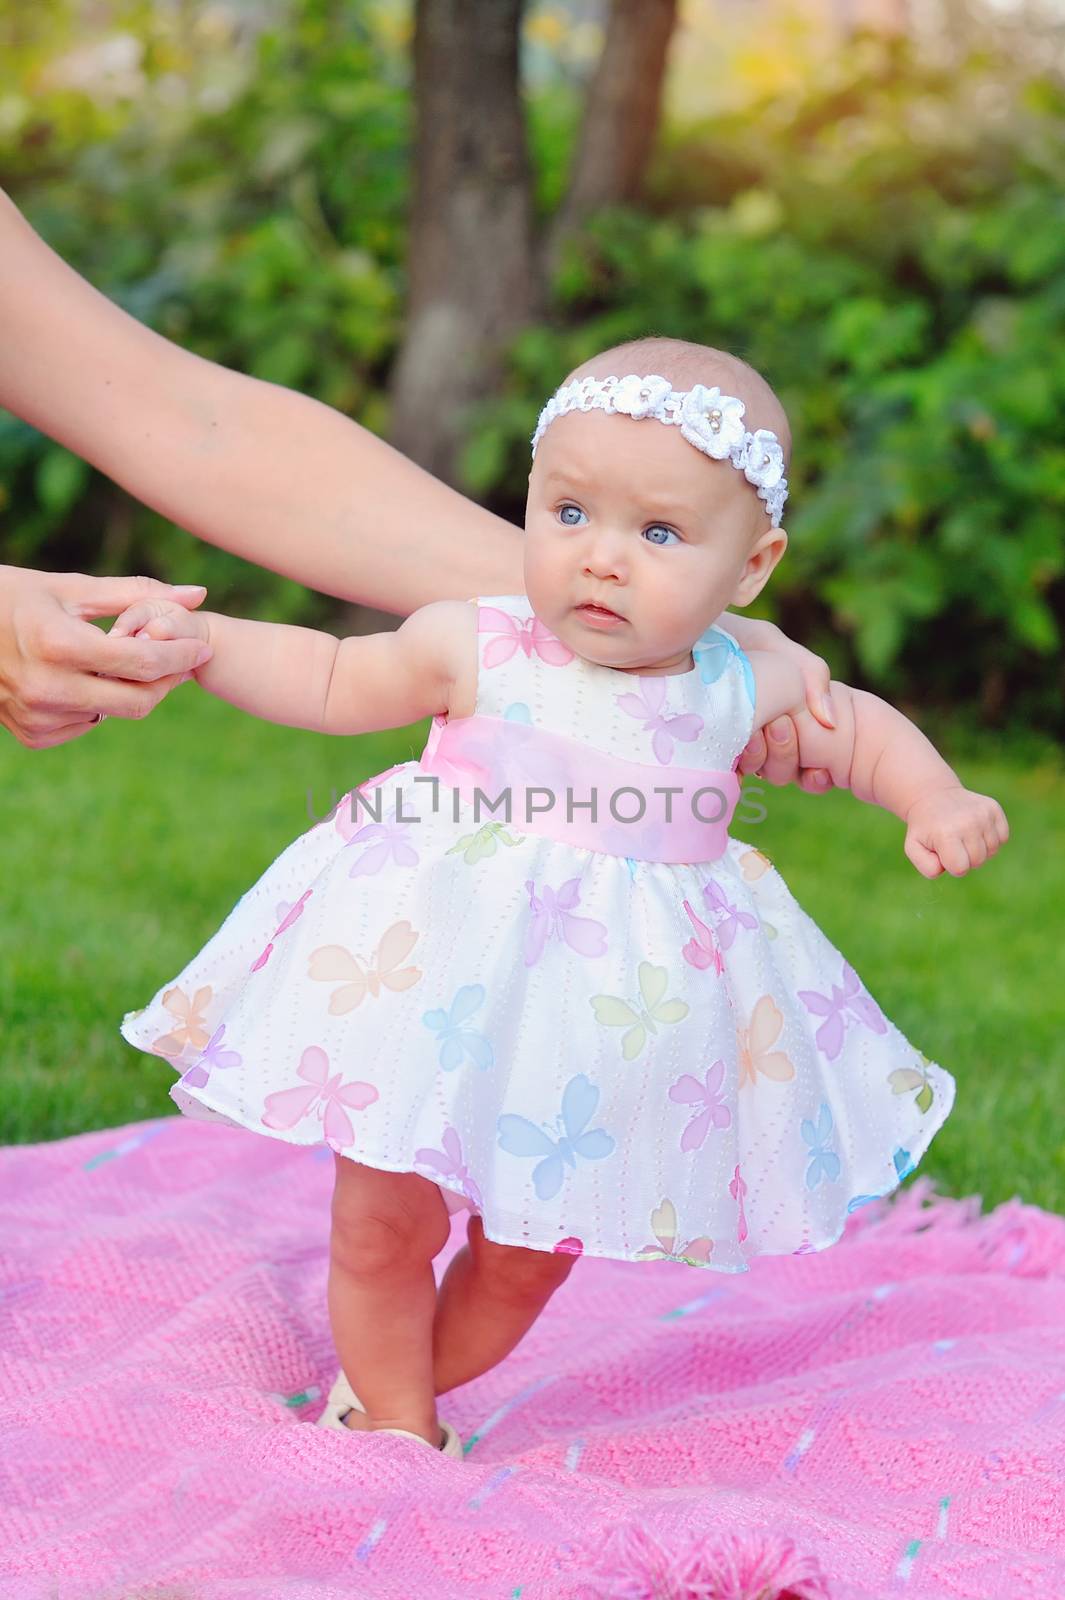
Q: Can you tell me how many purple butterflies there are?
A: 8